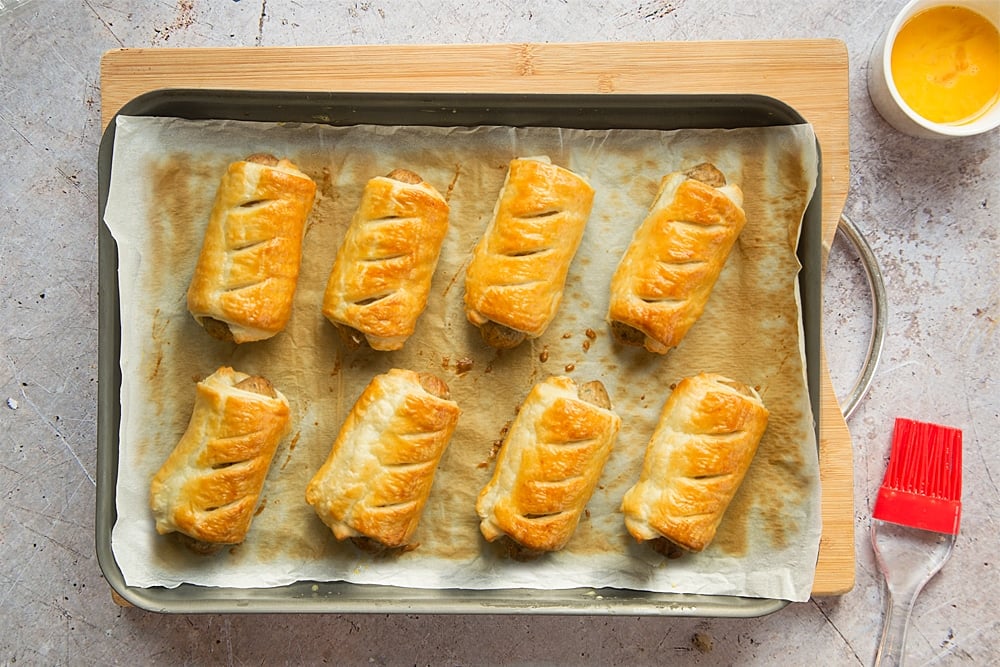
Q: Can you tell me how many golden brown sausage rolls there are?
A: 8